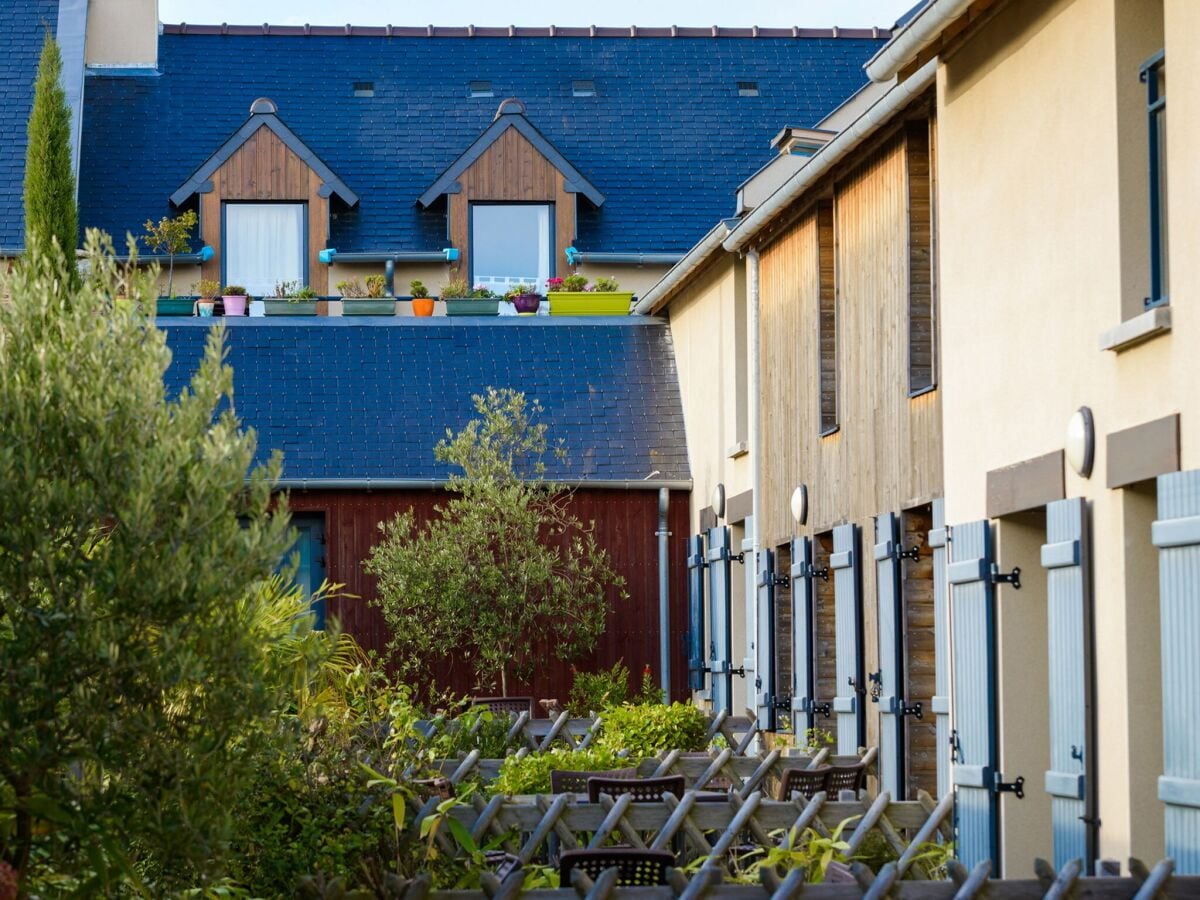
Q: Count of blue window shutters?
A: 11